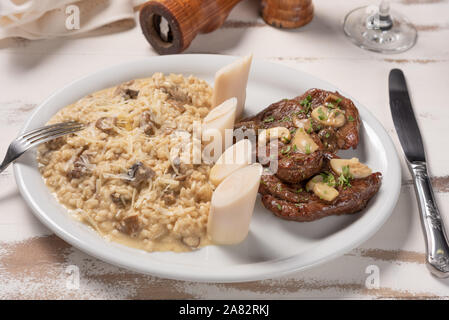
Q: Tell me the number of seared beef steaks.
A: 2